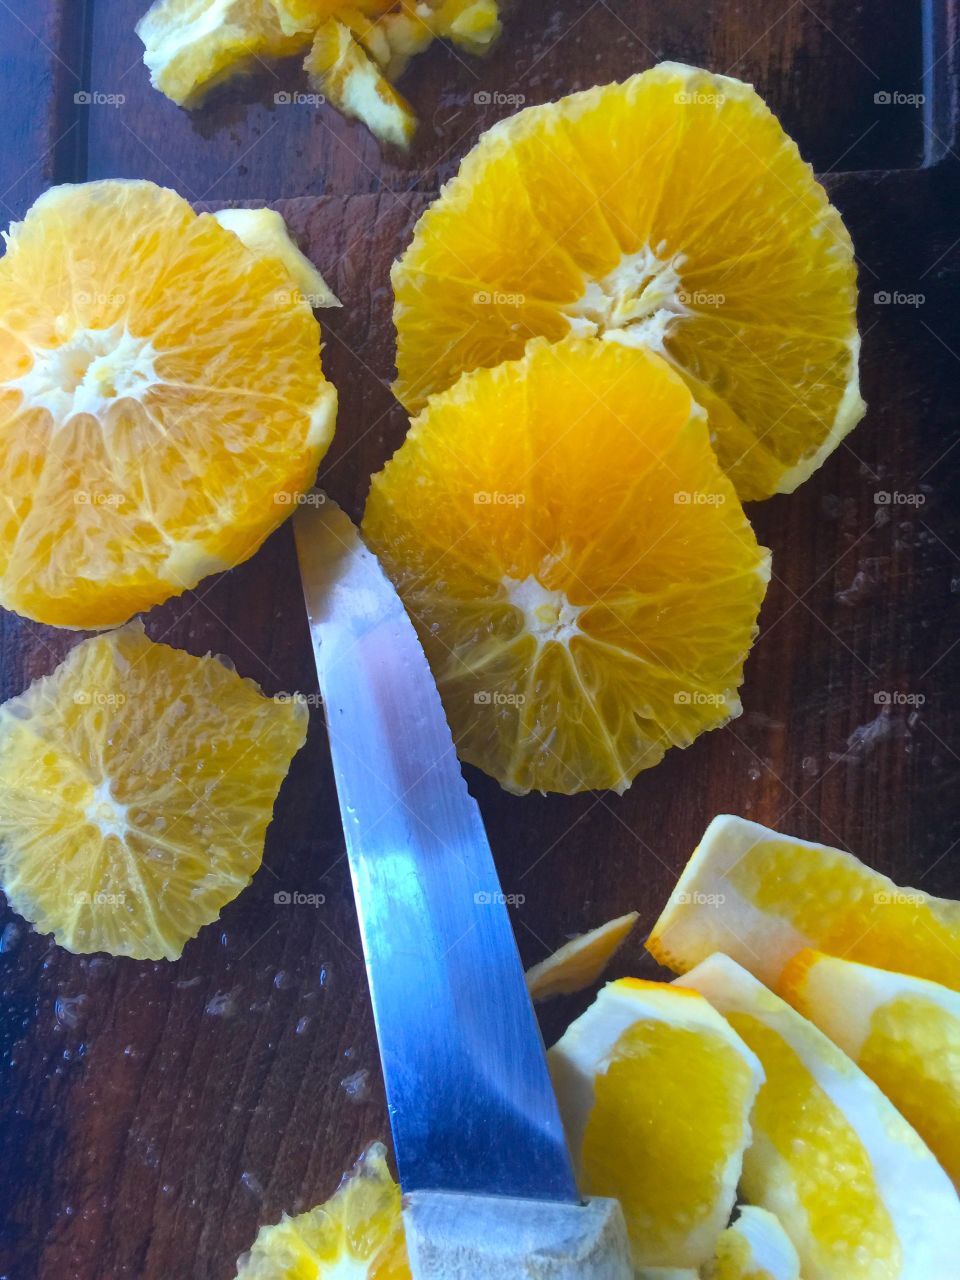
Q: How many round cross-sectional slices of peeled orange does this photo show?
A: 5